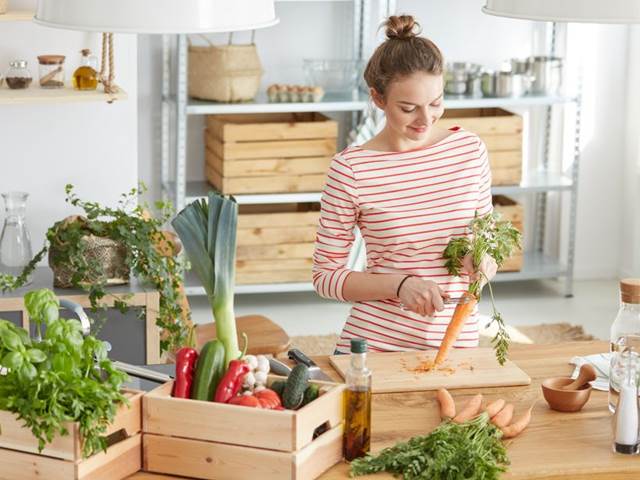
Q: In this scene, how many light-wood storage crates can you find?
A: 6